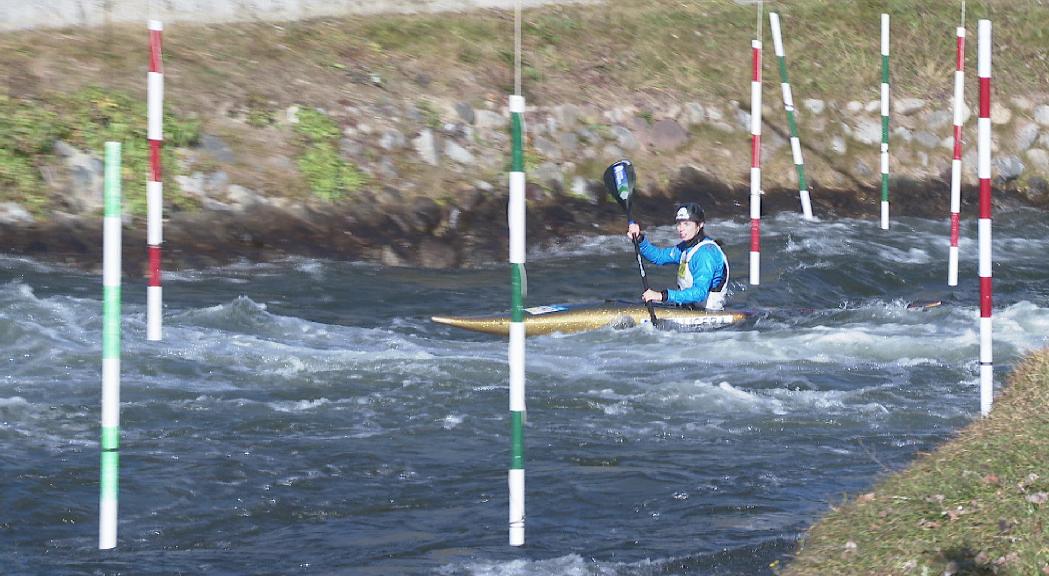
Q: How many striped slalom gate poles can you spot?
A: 8